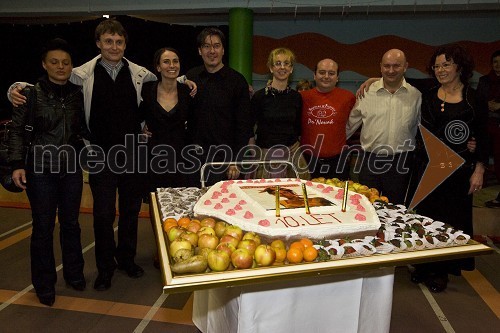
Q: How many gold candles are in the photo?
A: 3